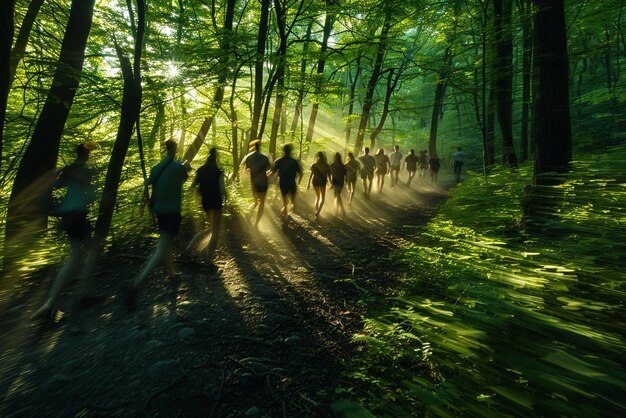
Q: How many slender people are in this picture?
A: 15